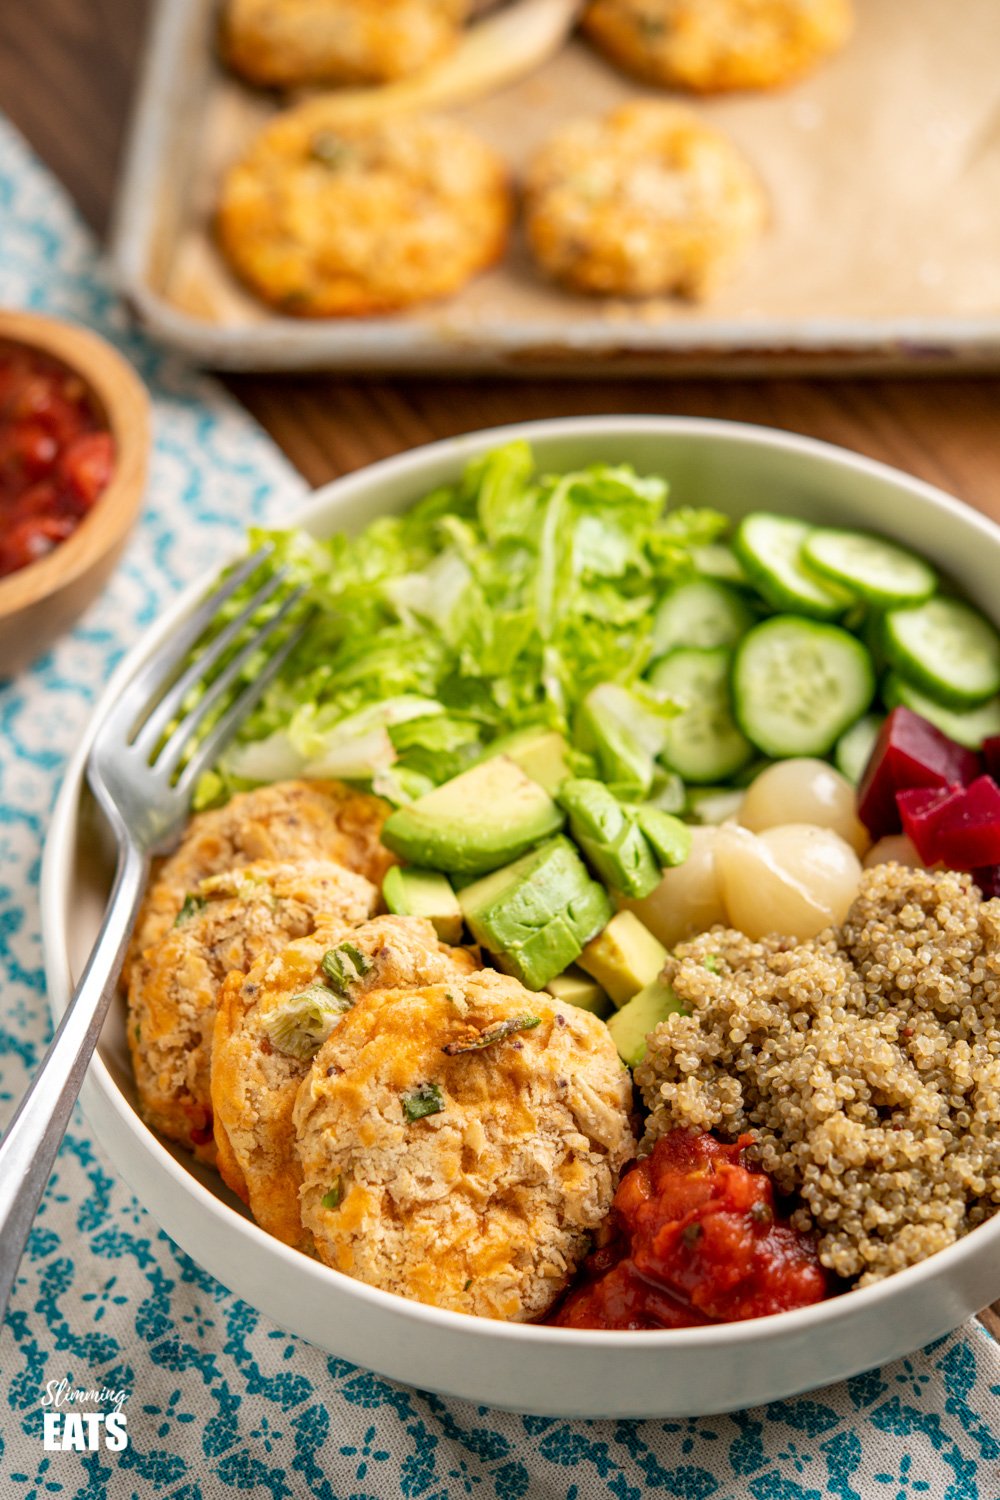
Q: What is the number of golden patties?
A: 8